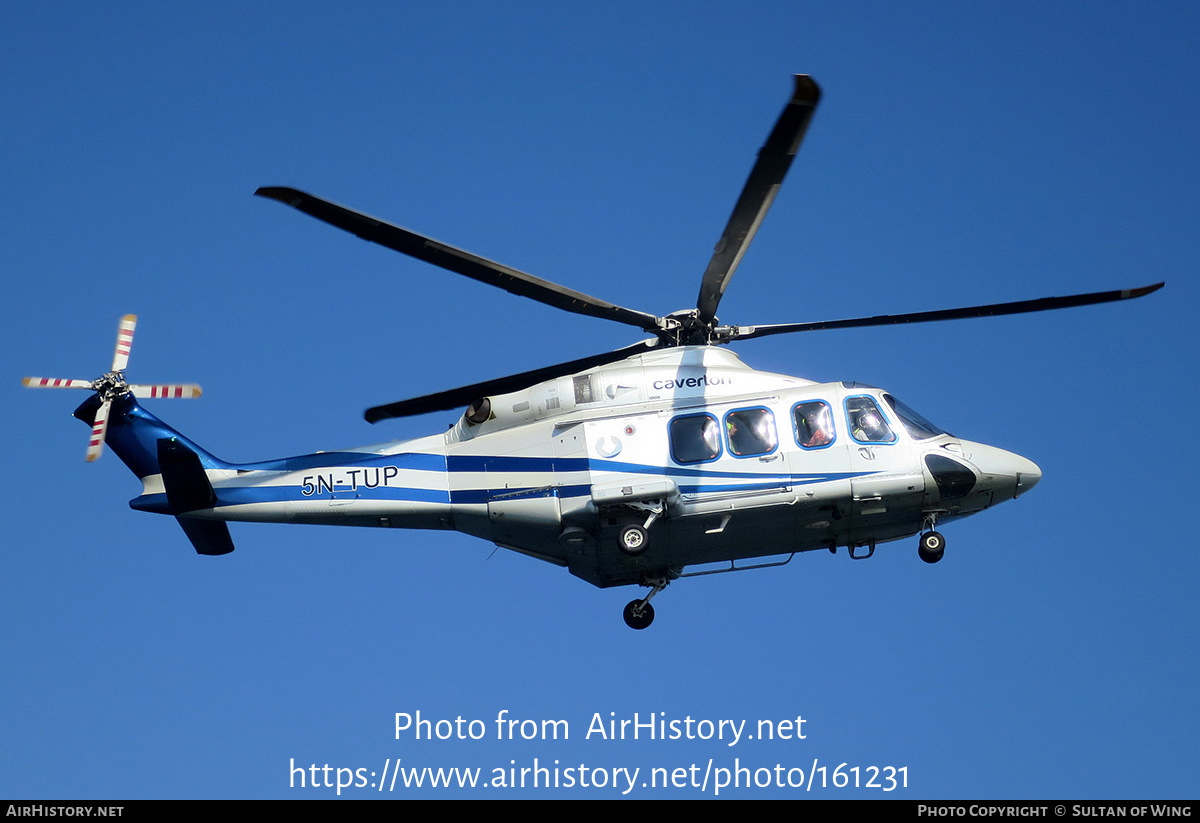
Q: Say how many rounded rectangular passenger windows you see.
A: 3